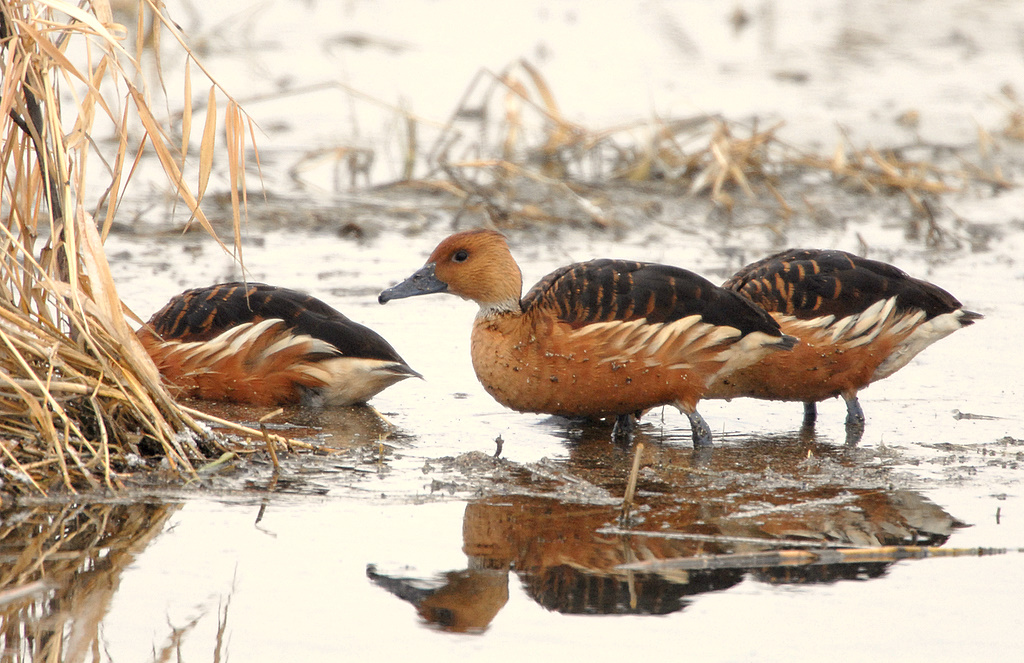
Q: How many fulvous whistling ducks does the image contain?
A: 3